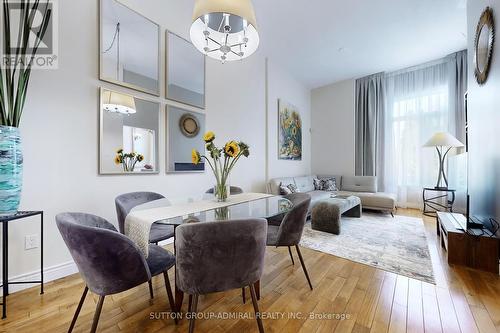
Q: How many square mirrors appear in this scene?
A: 4